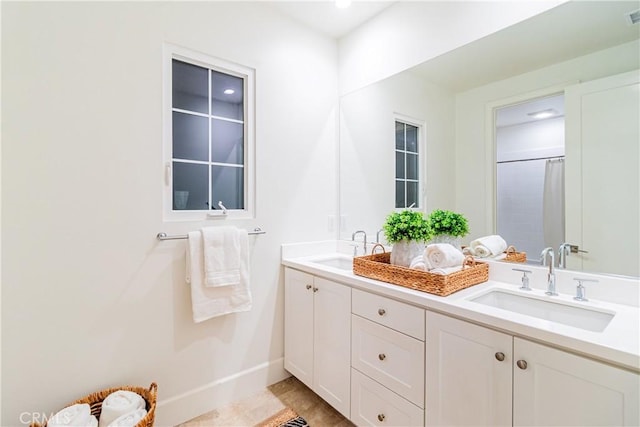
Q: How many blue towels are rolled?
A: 0